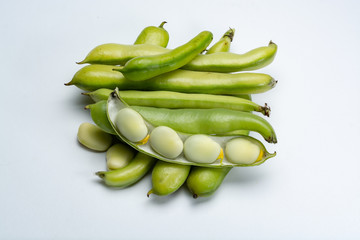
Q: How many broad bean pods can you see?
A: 11